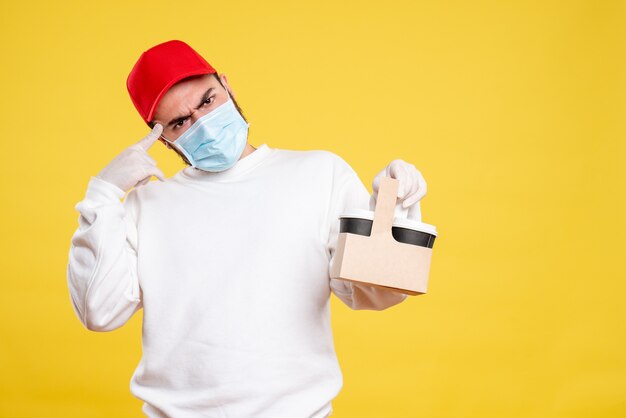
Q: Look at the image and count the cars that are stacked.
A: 0